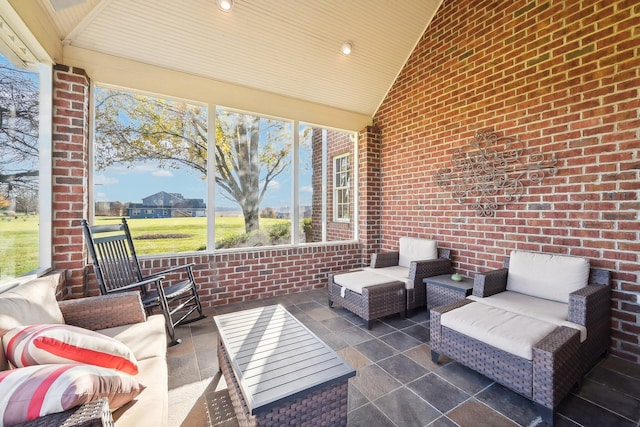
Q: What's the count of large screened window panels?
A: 4